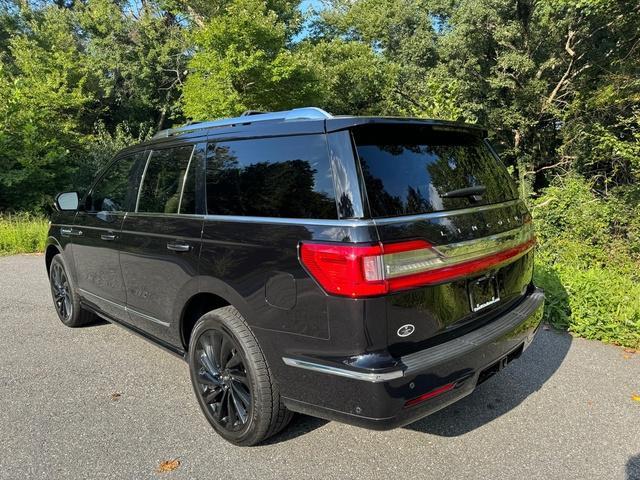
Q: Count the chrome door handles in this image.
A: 2